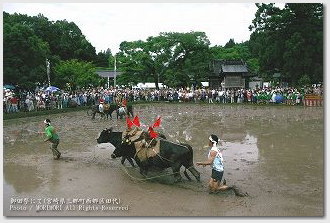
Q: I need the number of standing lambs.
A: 0